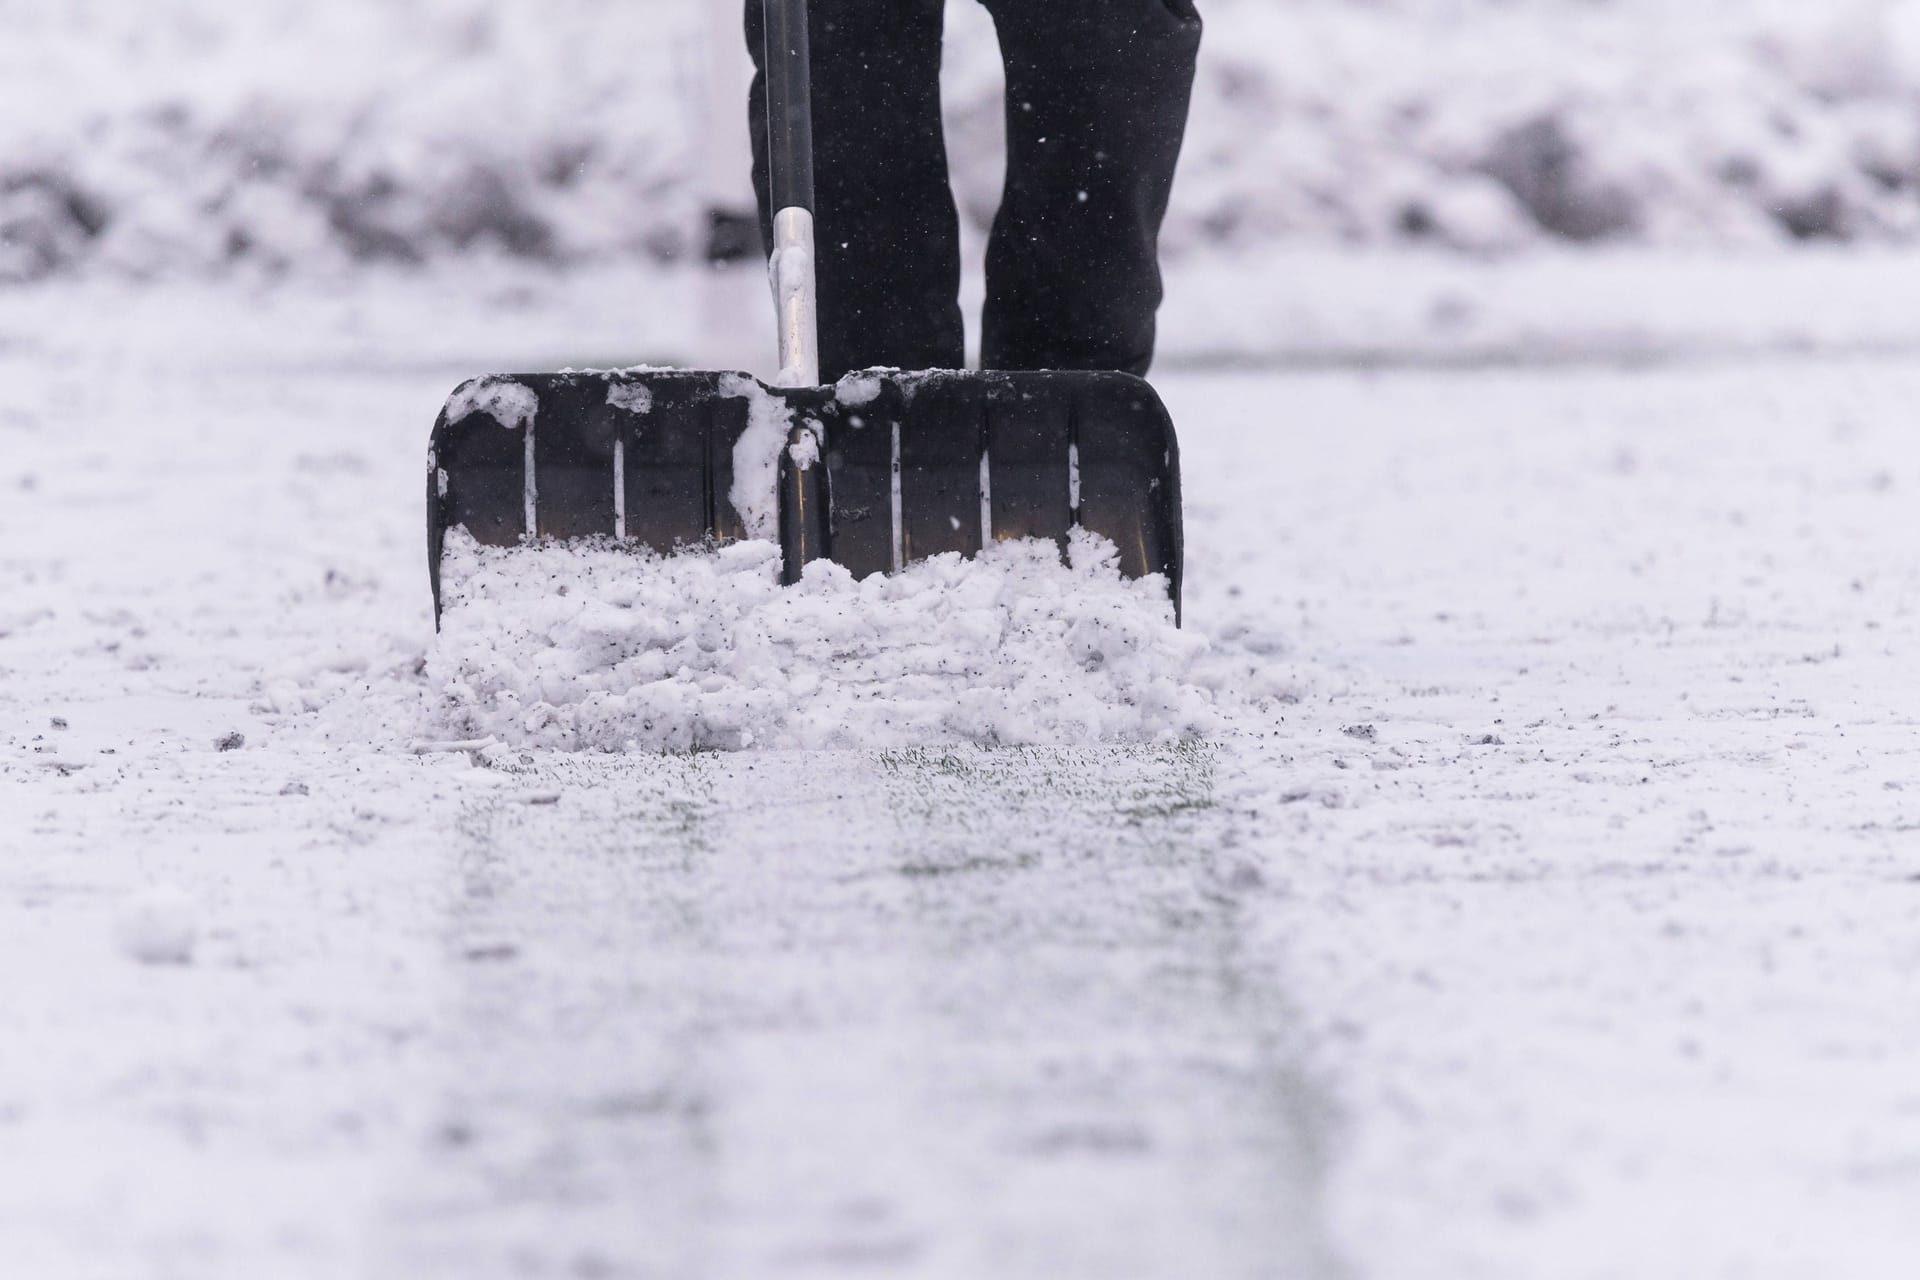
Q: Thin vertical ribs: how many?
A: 6